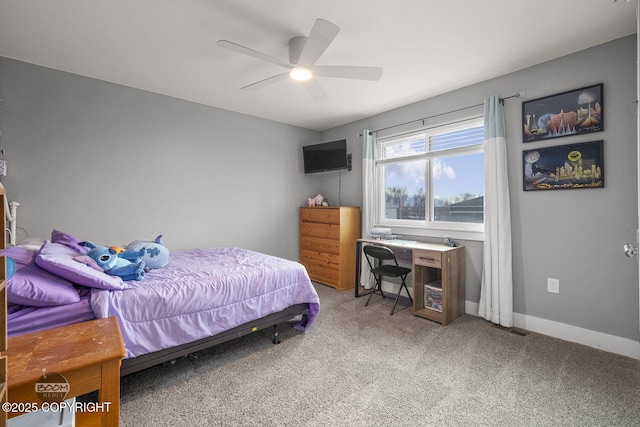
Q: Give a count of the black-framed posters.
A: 2